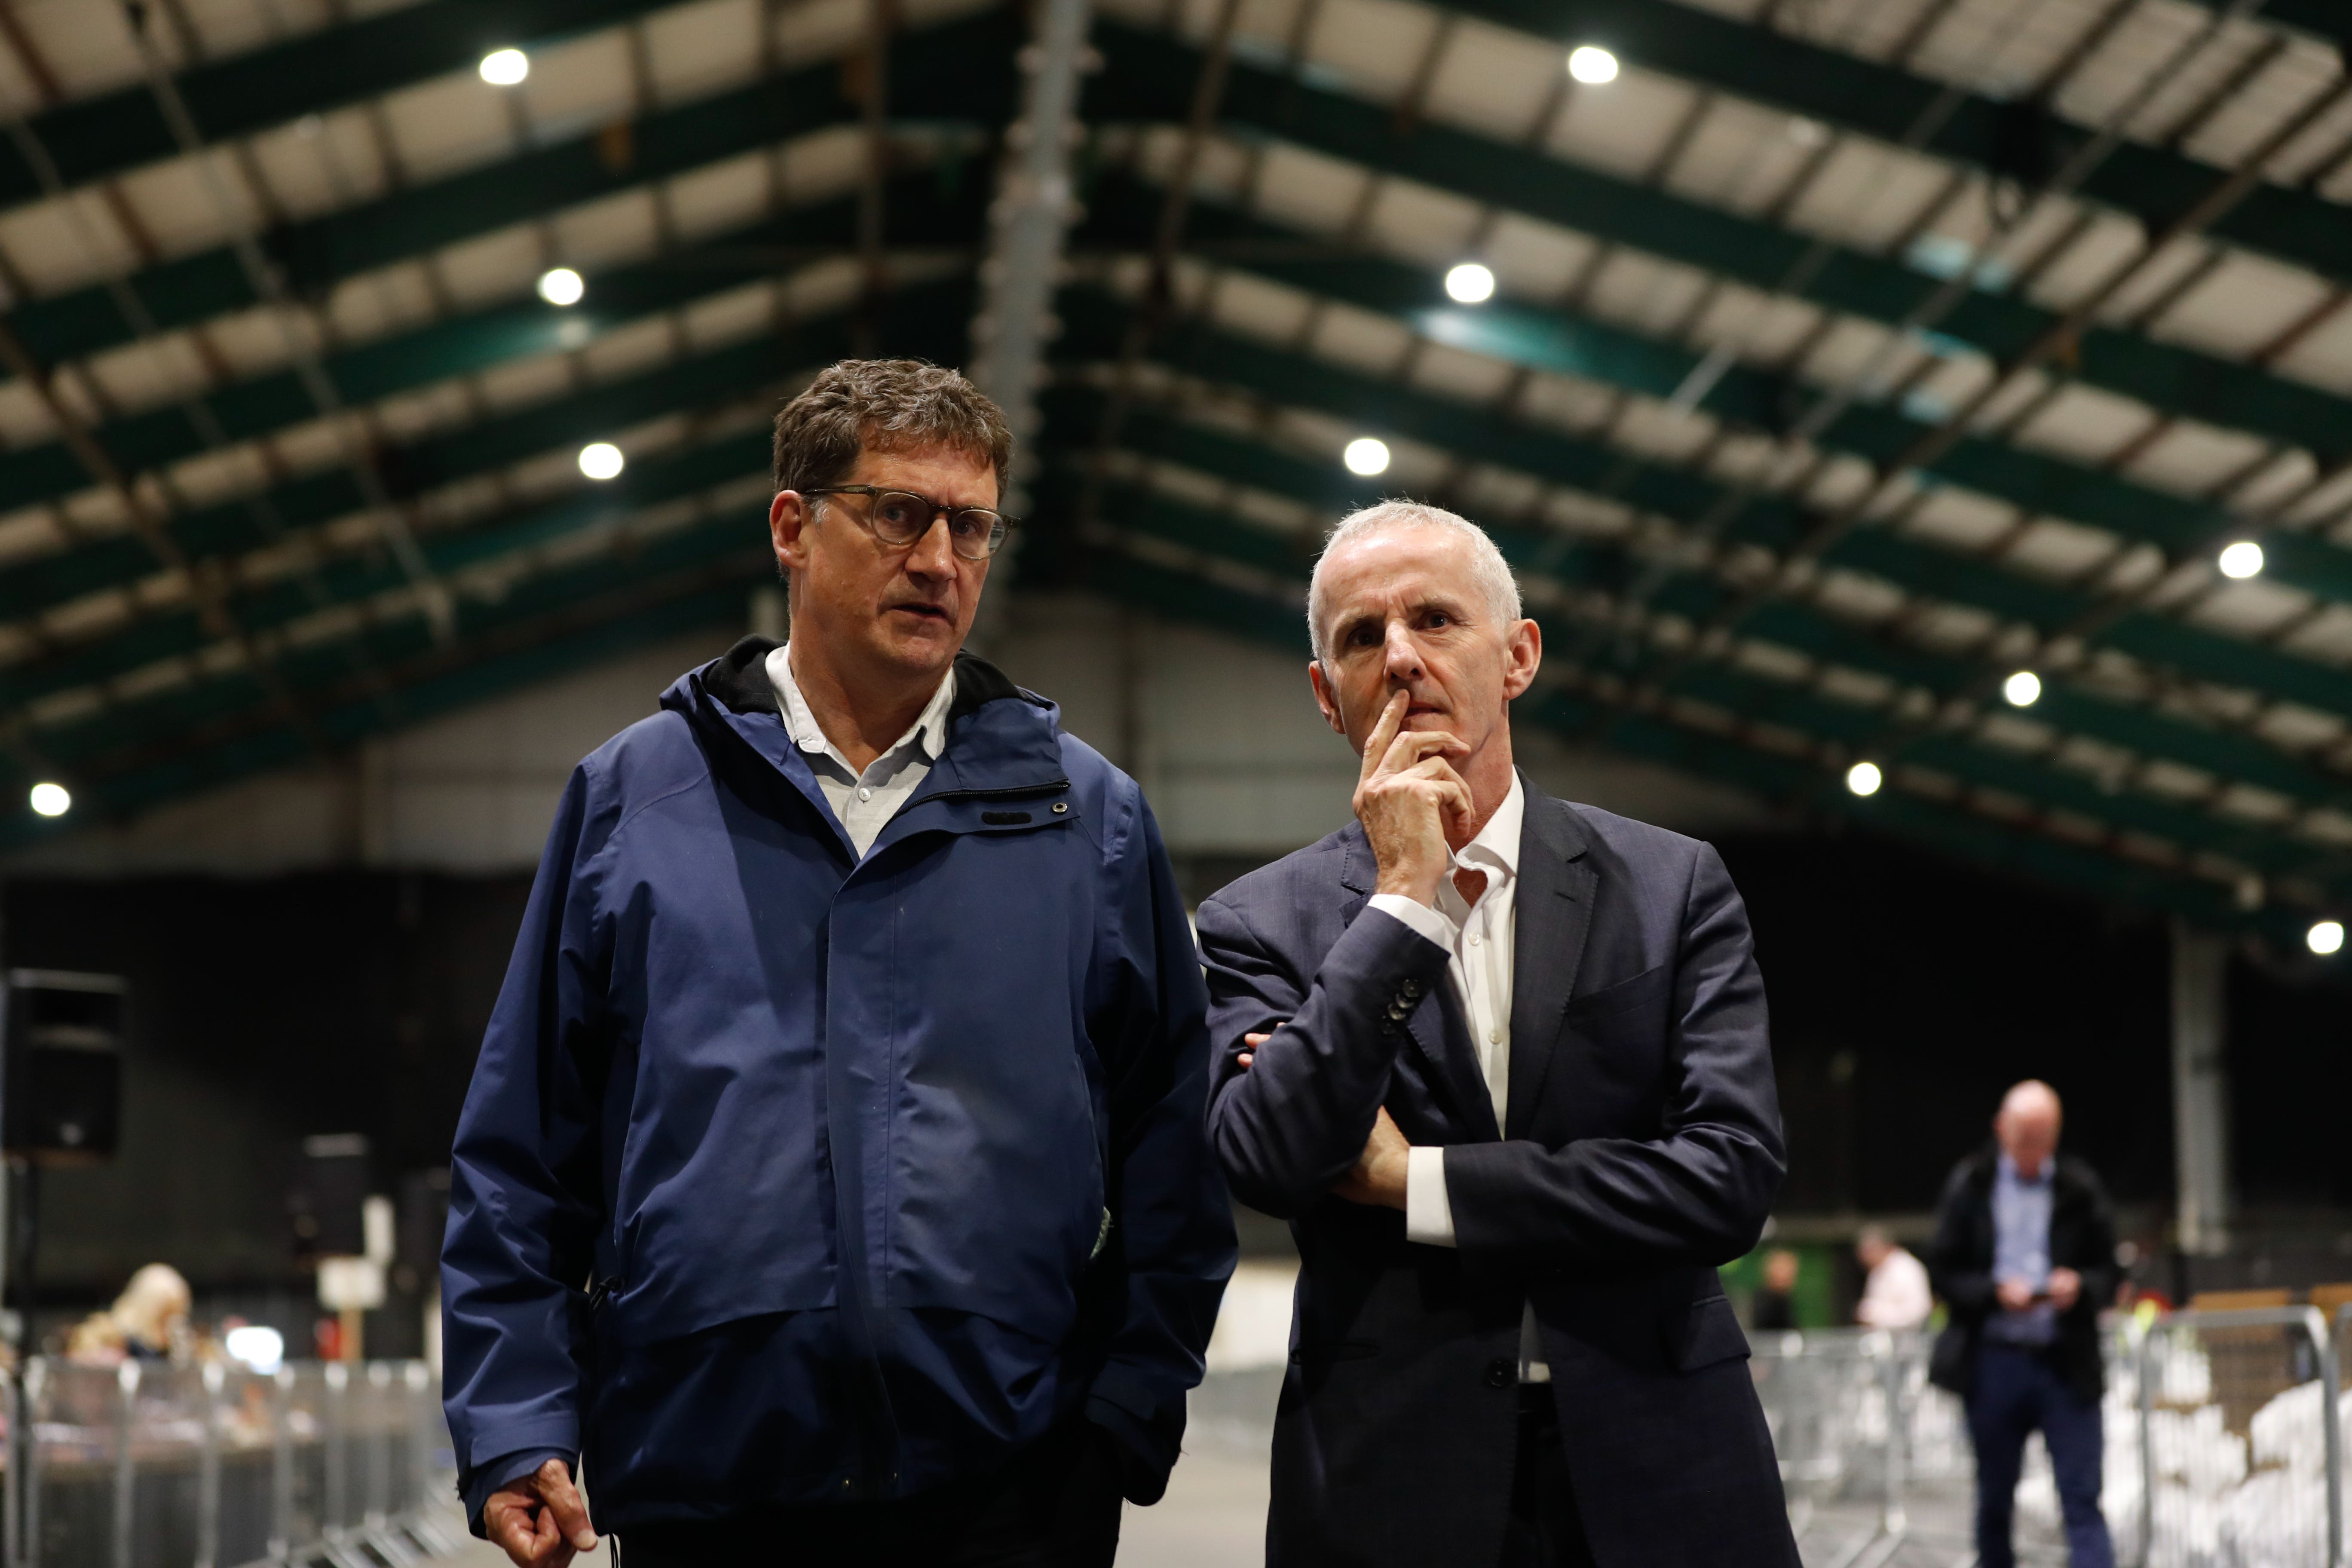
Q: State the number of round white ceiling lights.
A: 11